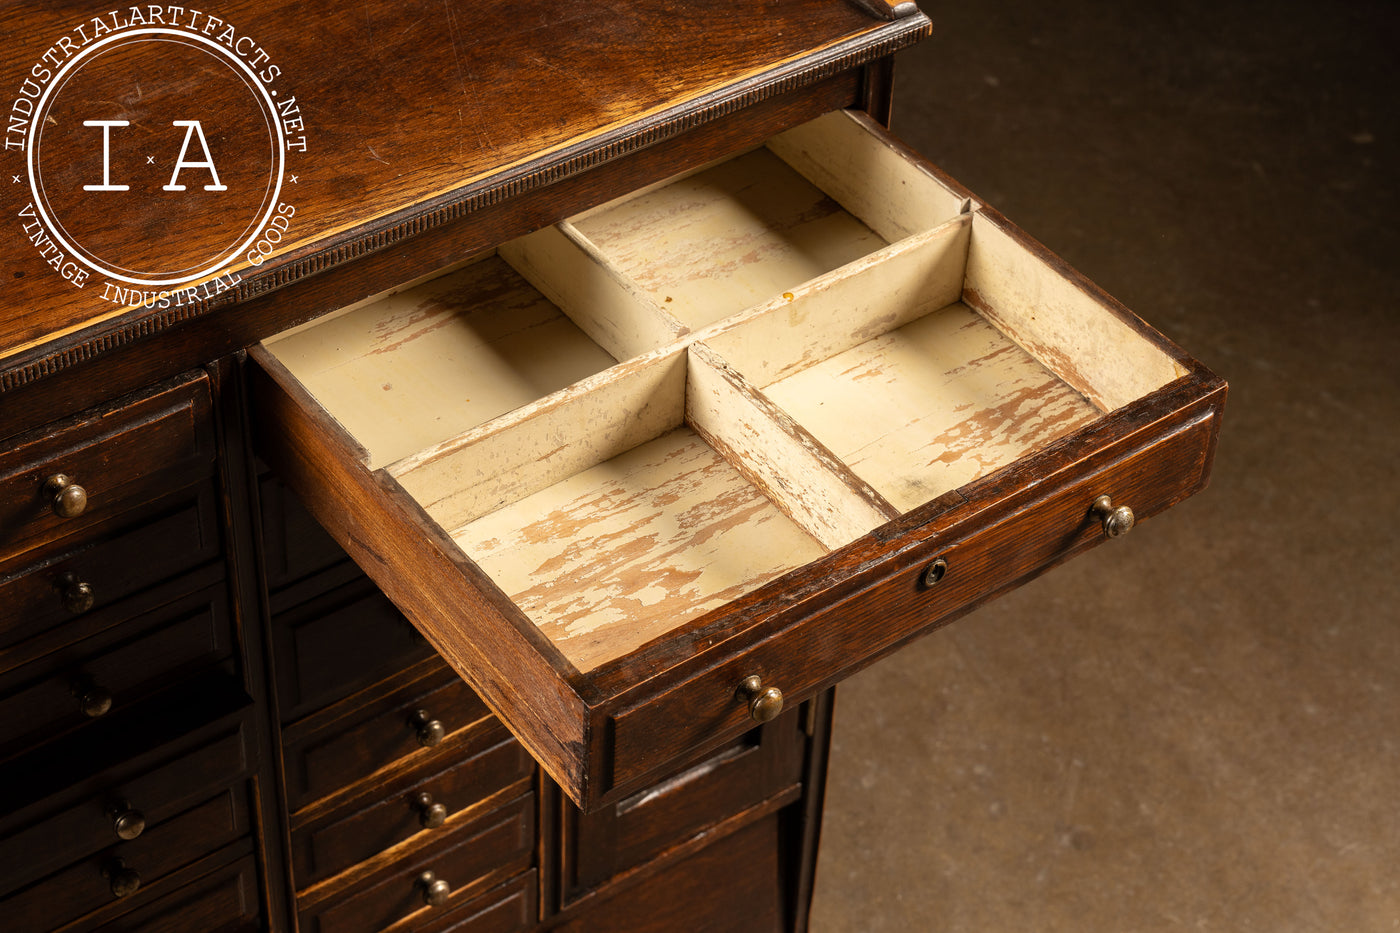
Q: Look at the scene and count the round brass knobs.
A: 10